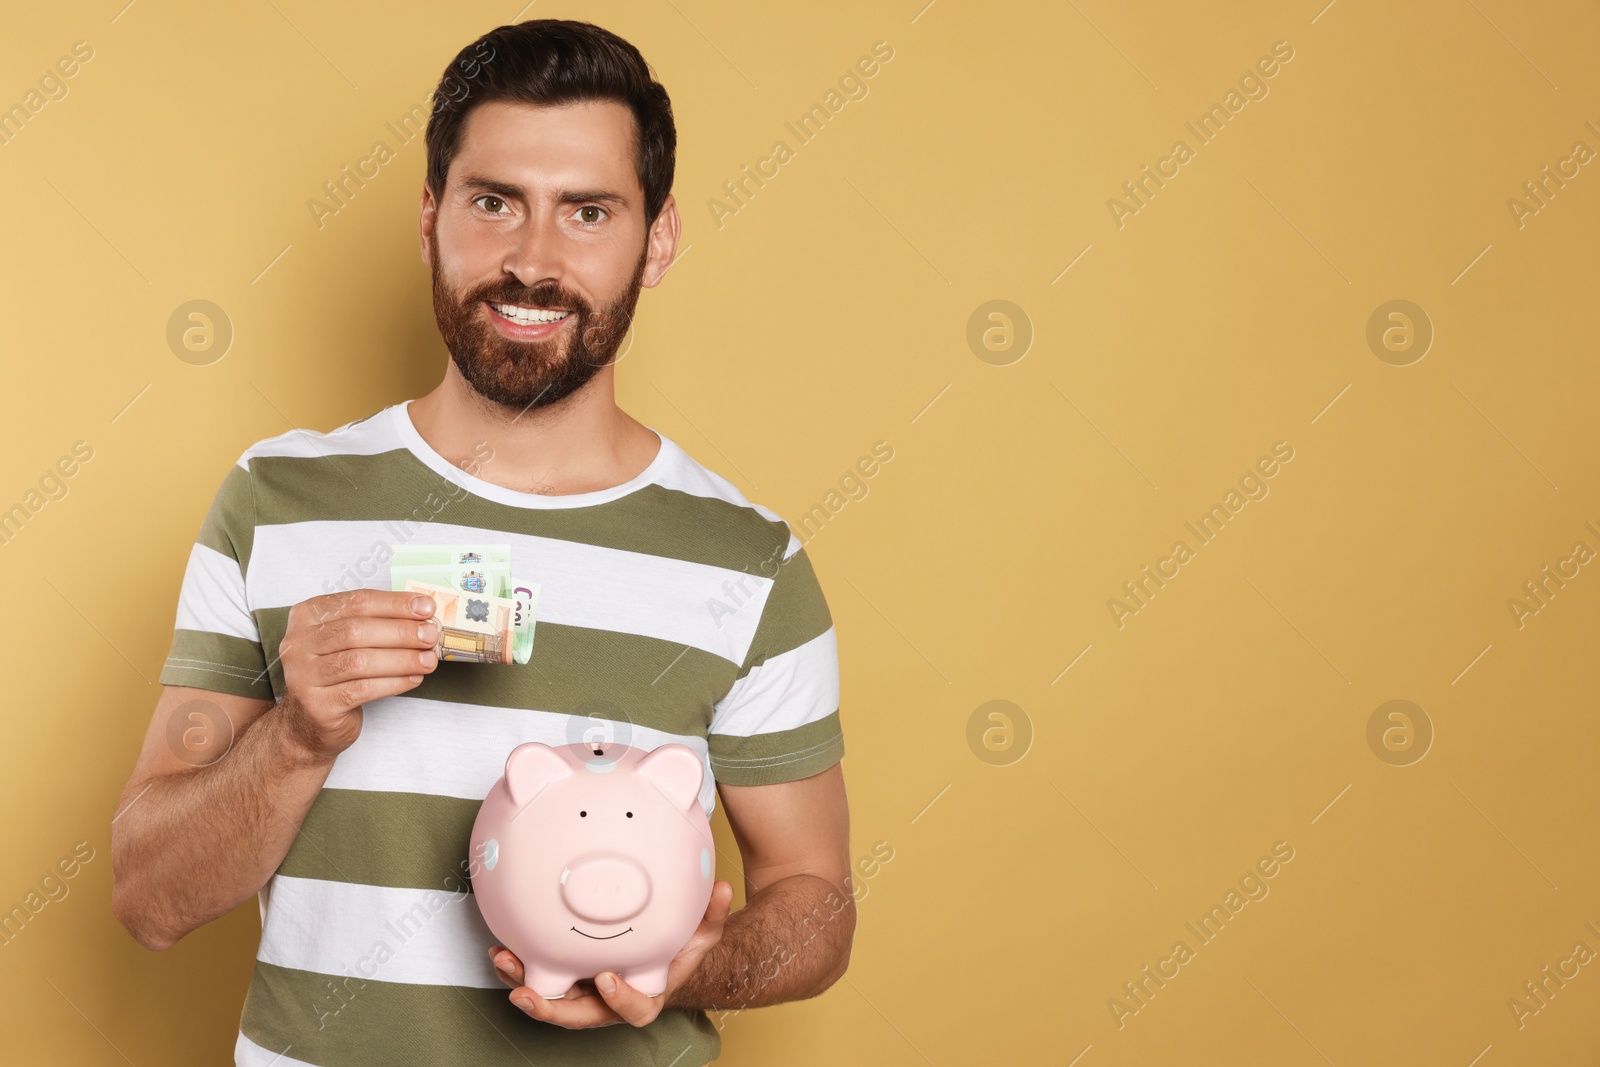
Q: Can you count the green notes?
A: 2